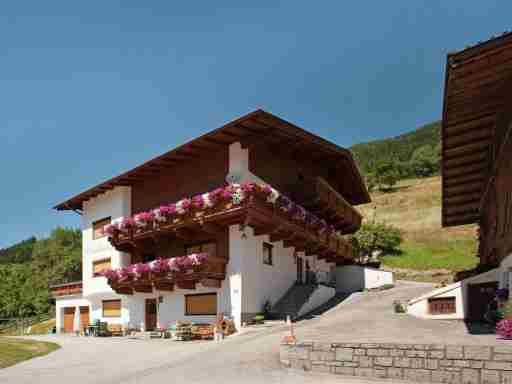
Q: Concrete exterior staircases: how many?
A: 1